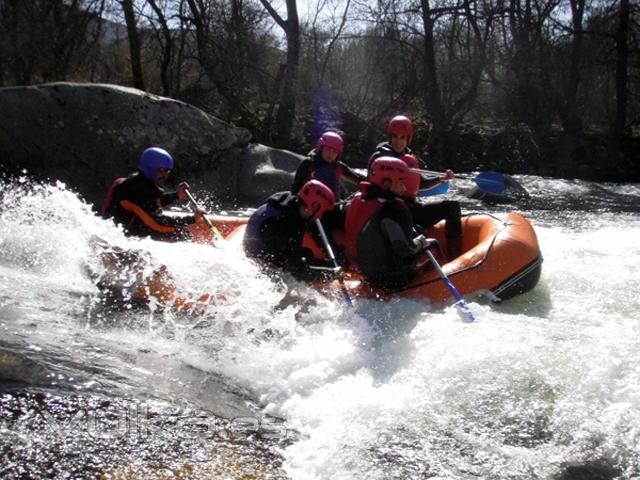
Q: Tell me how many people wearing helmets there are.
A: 5